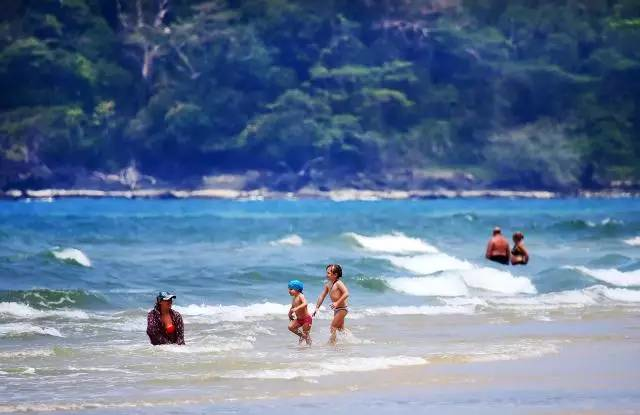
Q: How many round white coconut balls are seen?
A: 0